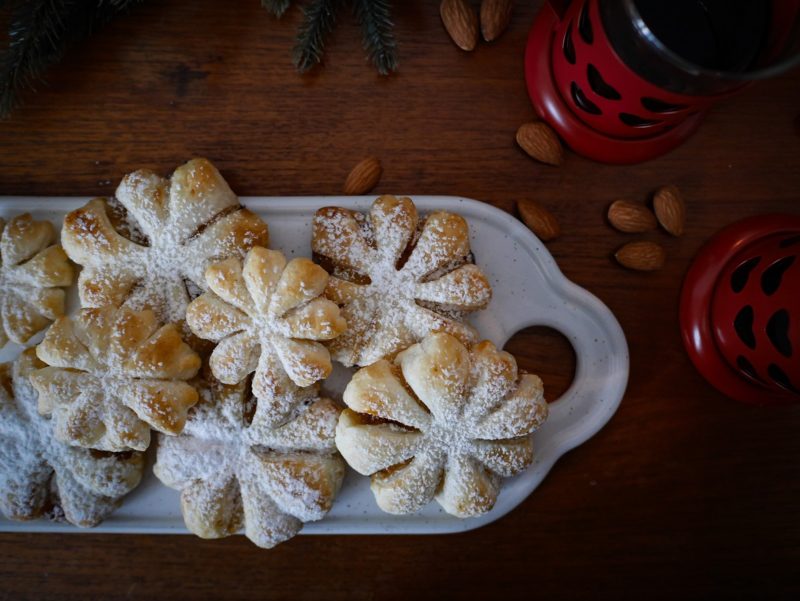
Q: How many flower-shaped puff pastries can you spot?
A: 8